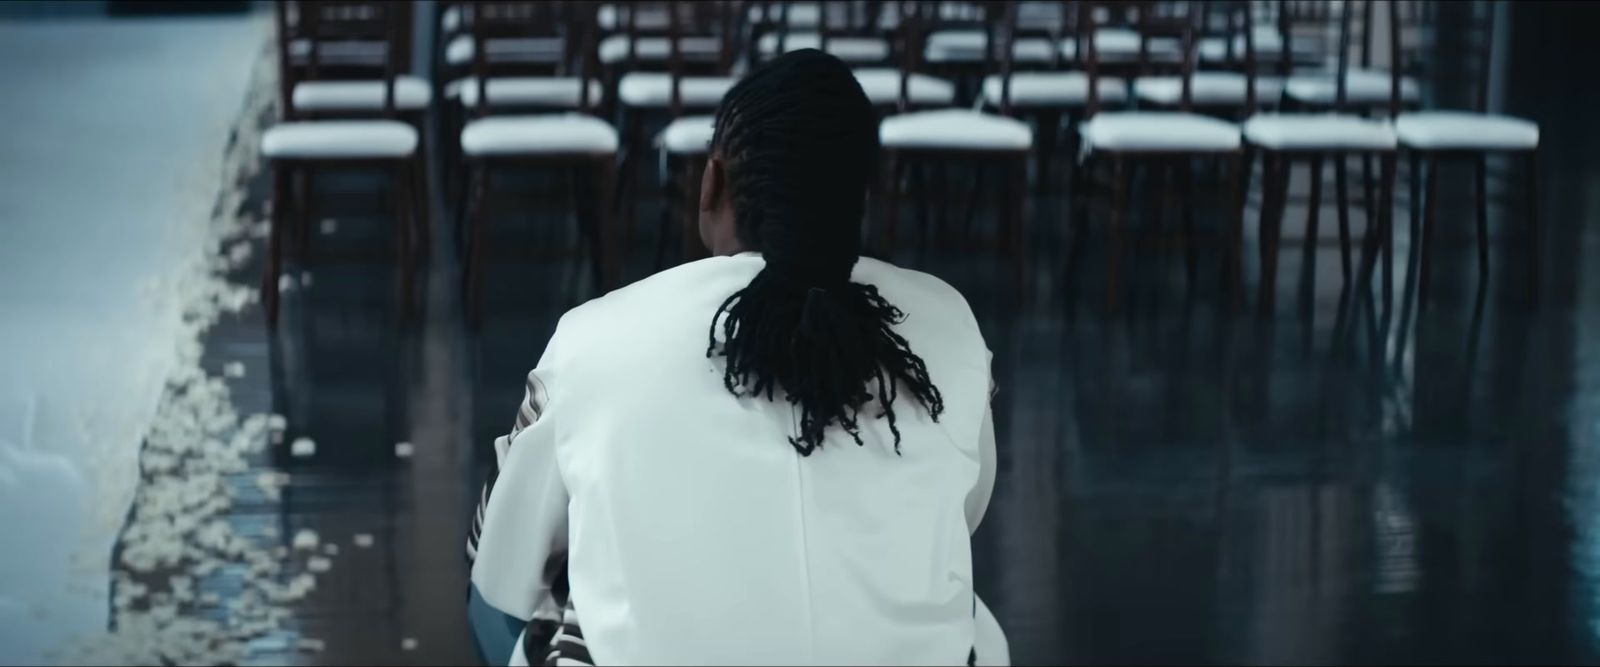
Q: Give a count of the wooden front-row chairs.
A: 7